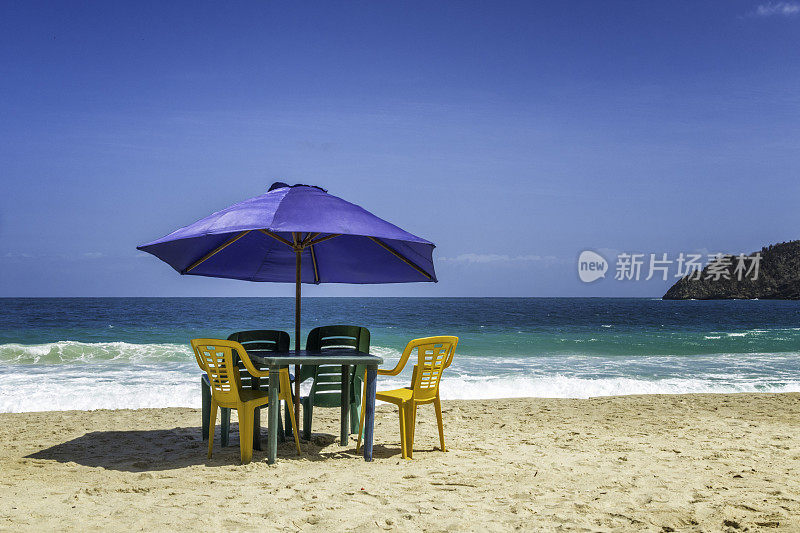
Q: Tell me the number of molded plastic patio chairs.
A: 4